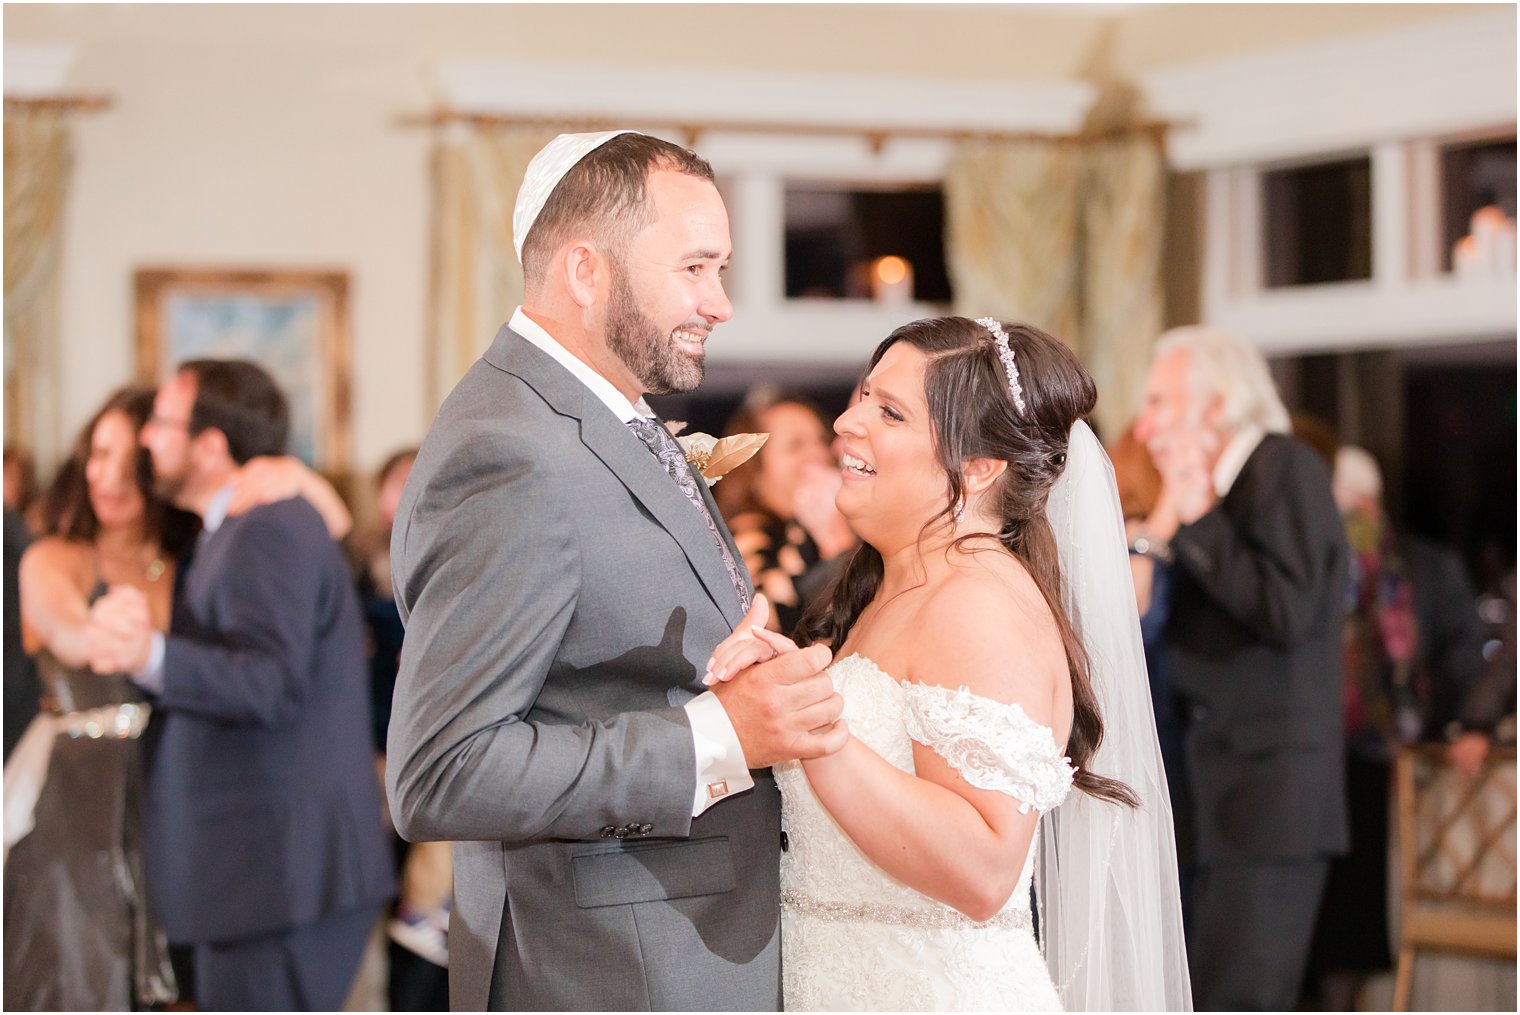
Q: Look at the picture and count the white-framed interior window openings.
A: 3